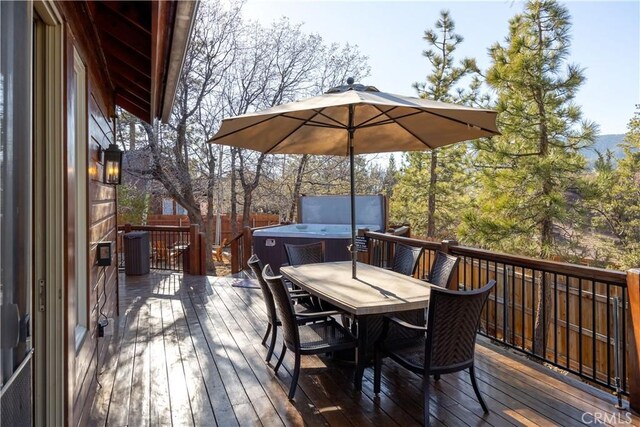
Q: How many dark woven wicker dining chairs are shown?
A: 6